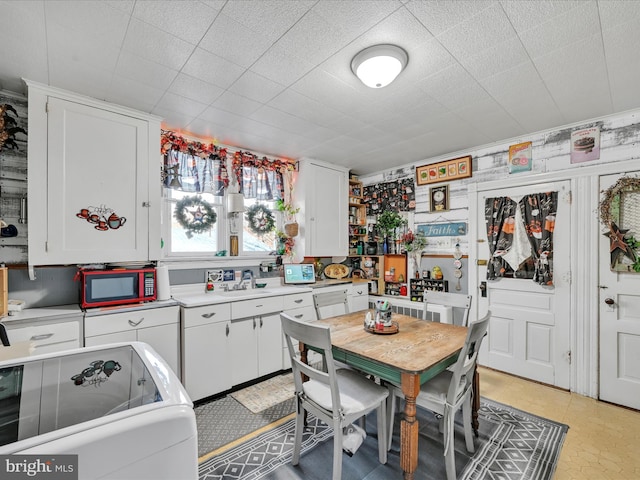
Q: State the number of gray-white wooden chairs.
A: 4